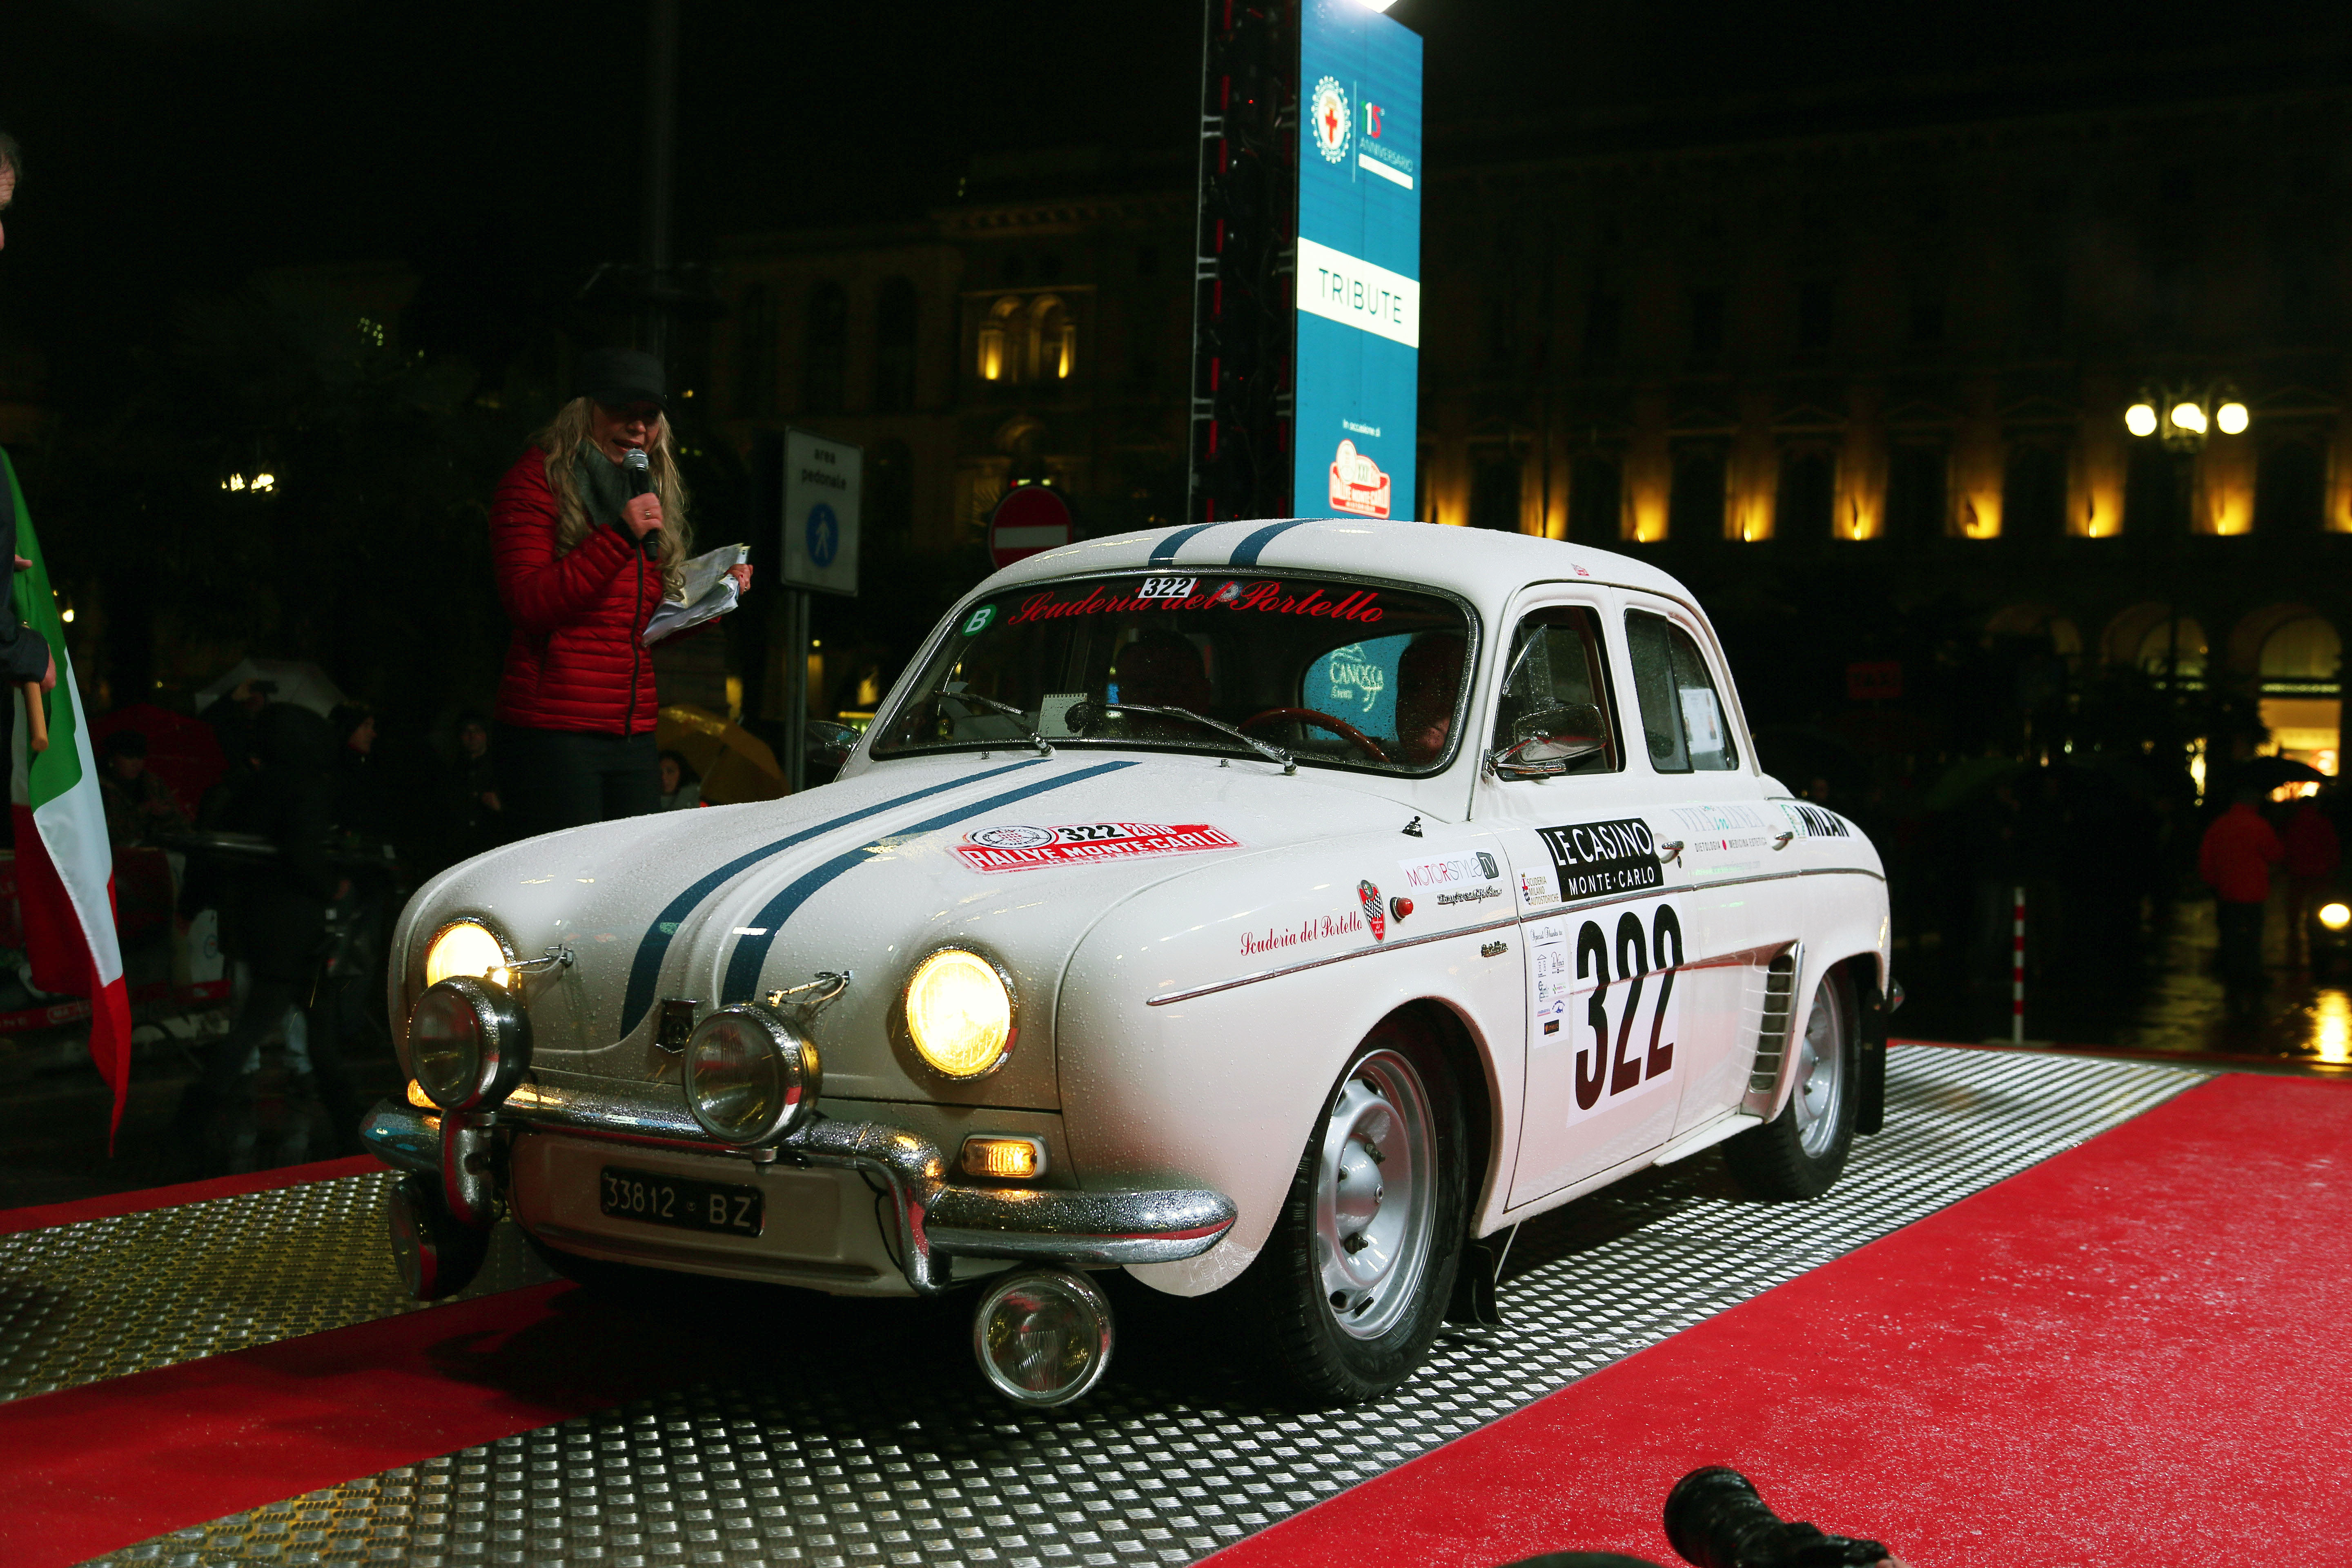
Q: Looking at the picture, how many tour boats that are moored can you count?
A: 0